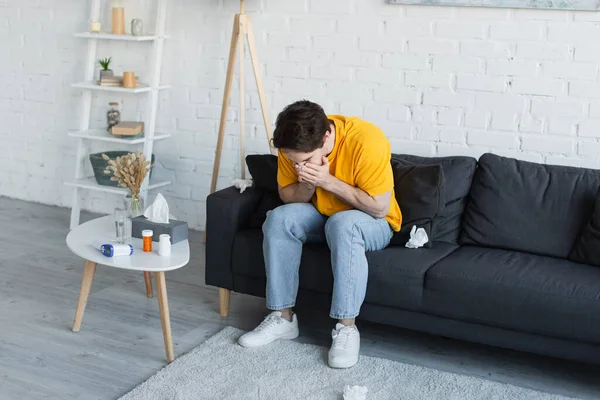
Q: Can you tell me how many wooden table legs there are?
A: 3